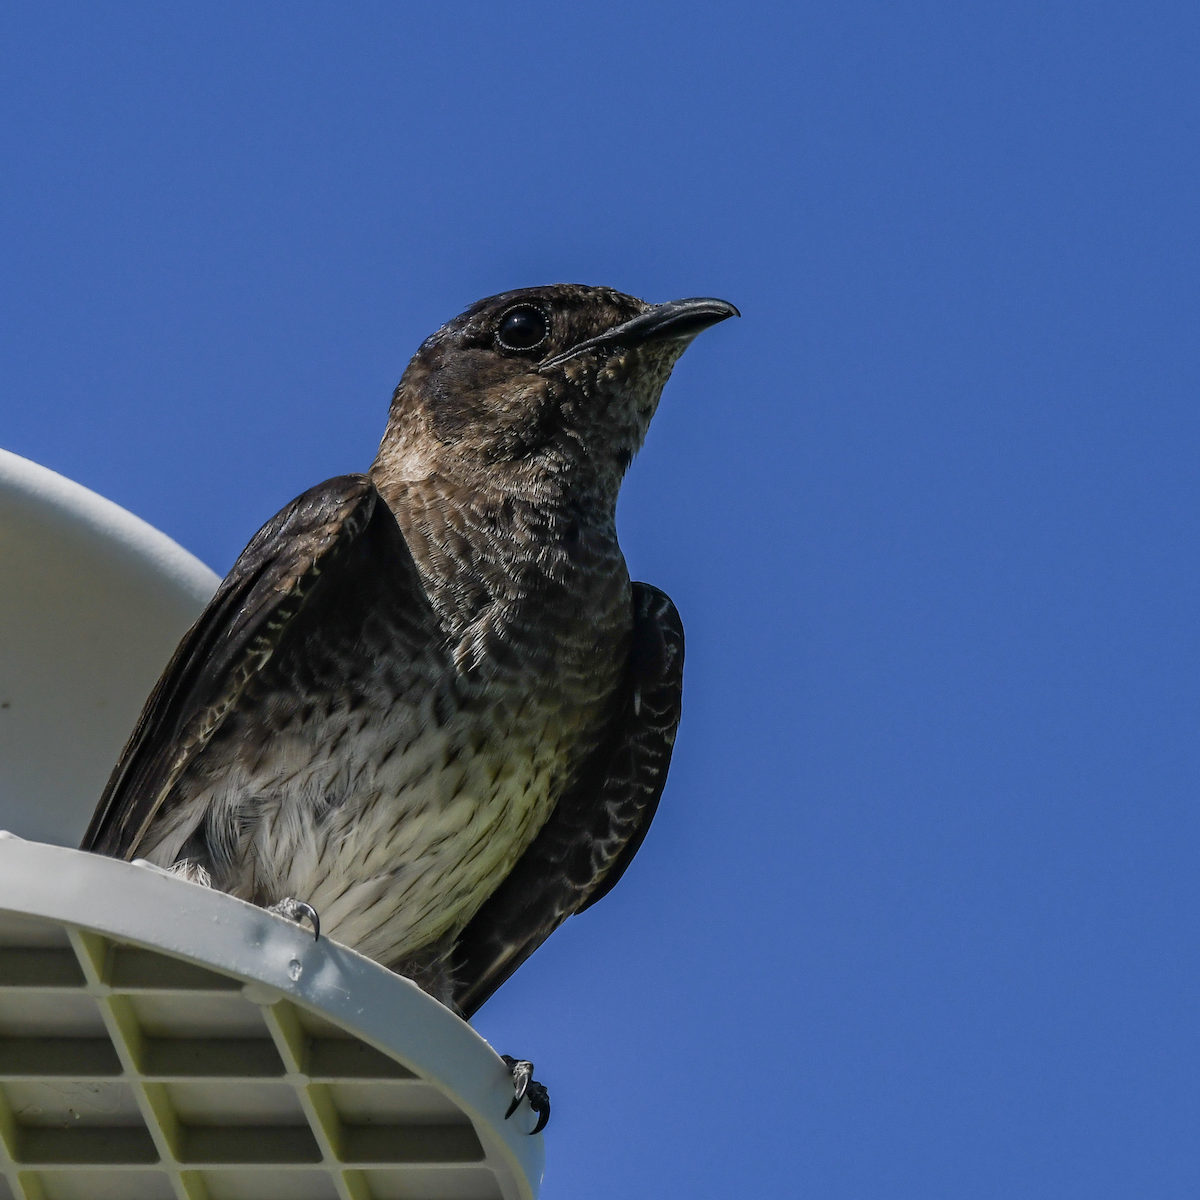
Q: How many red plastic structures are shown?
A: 0